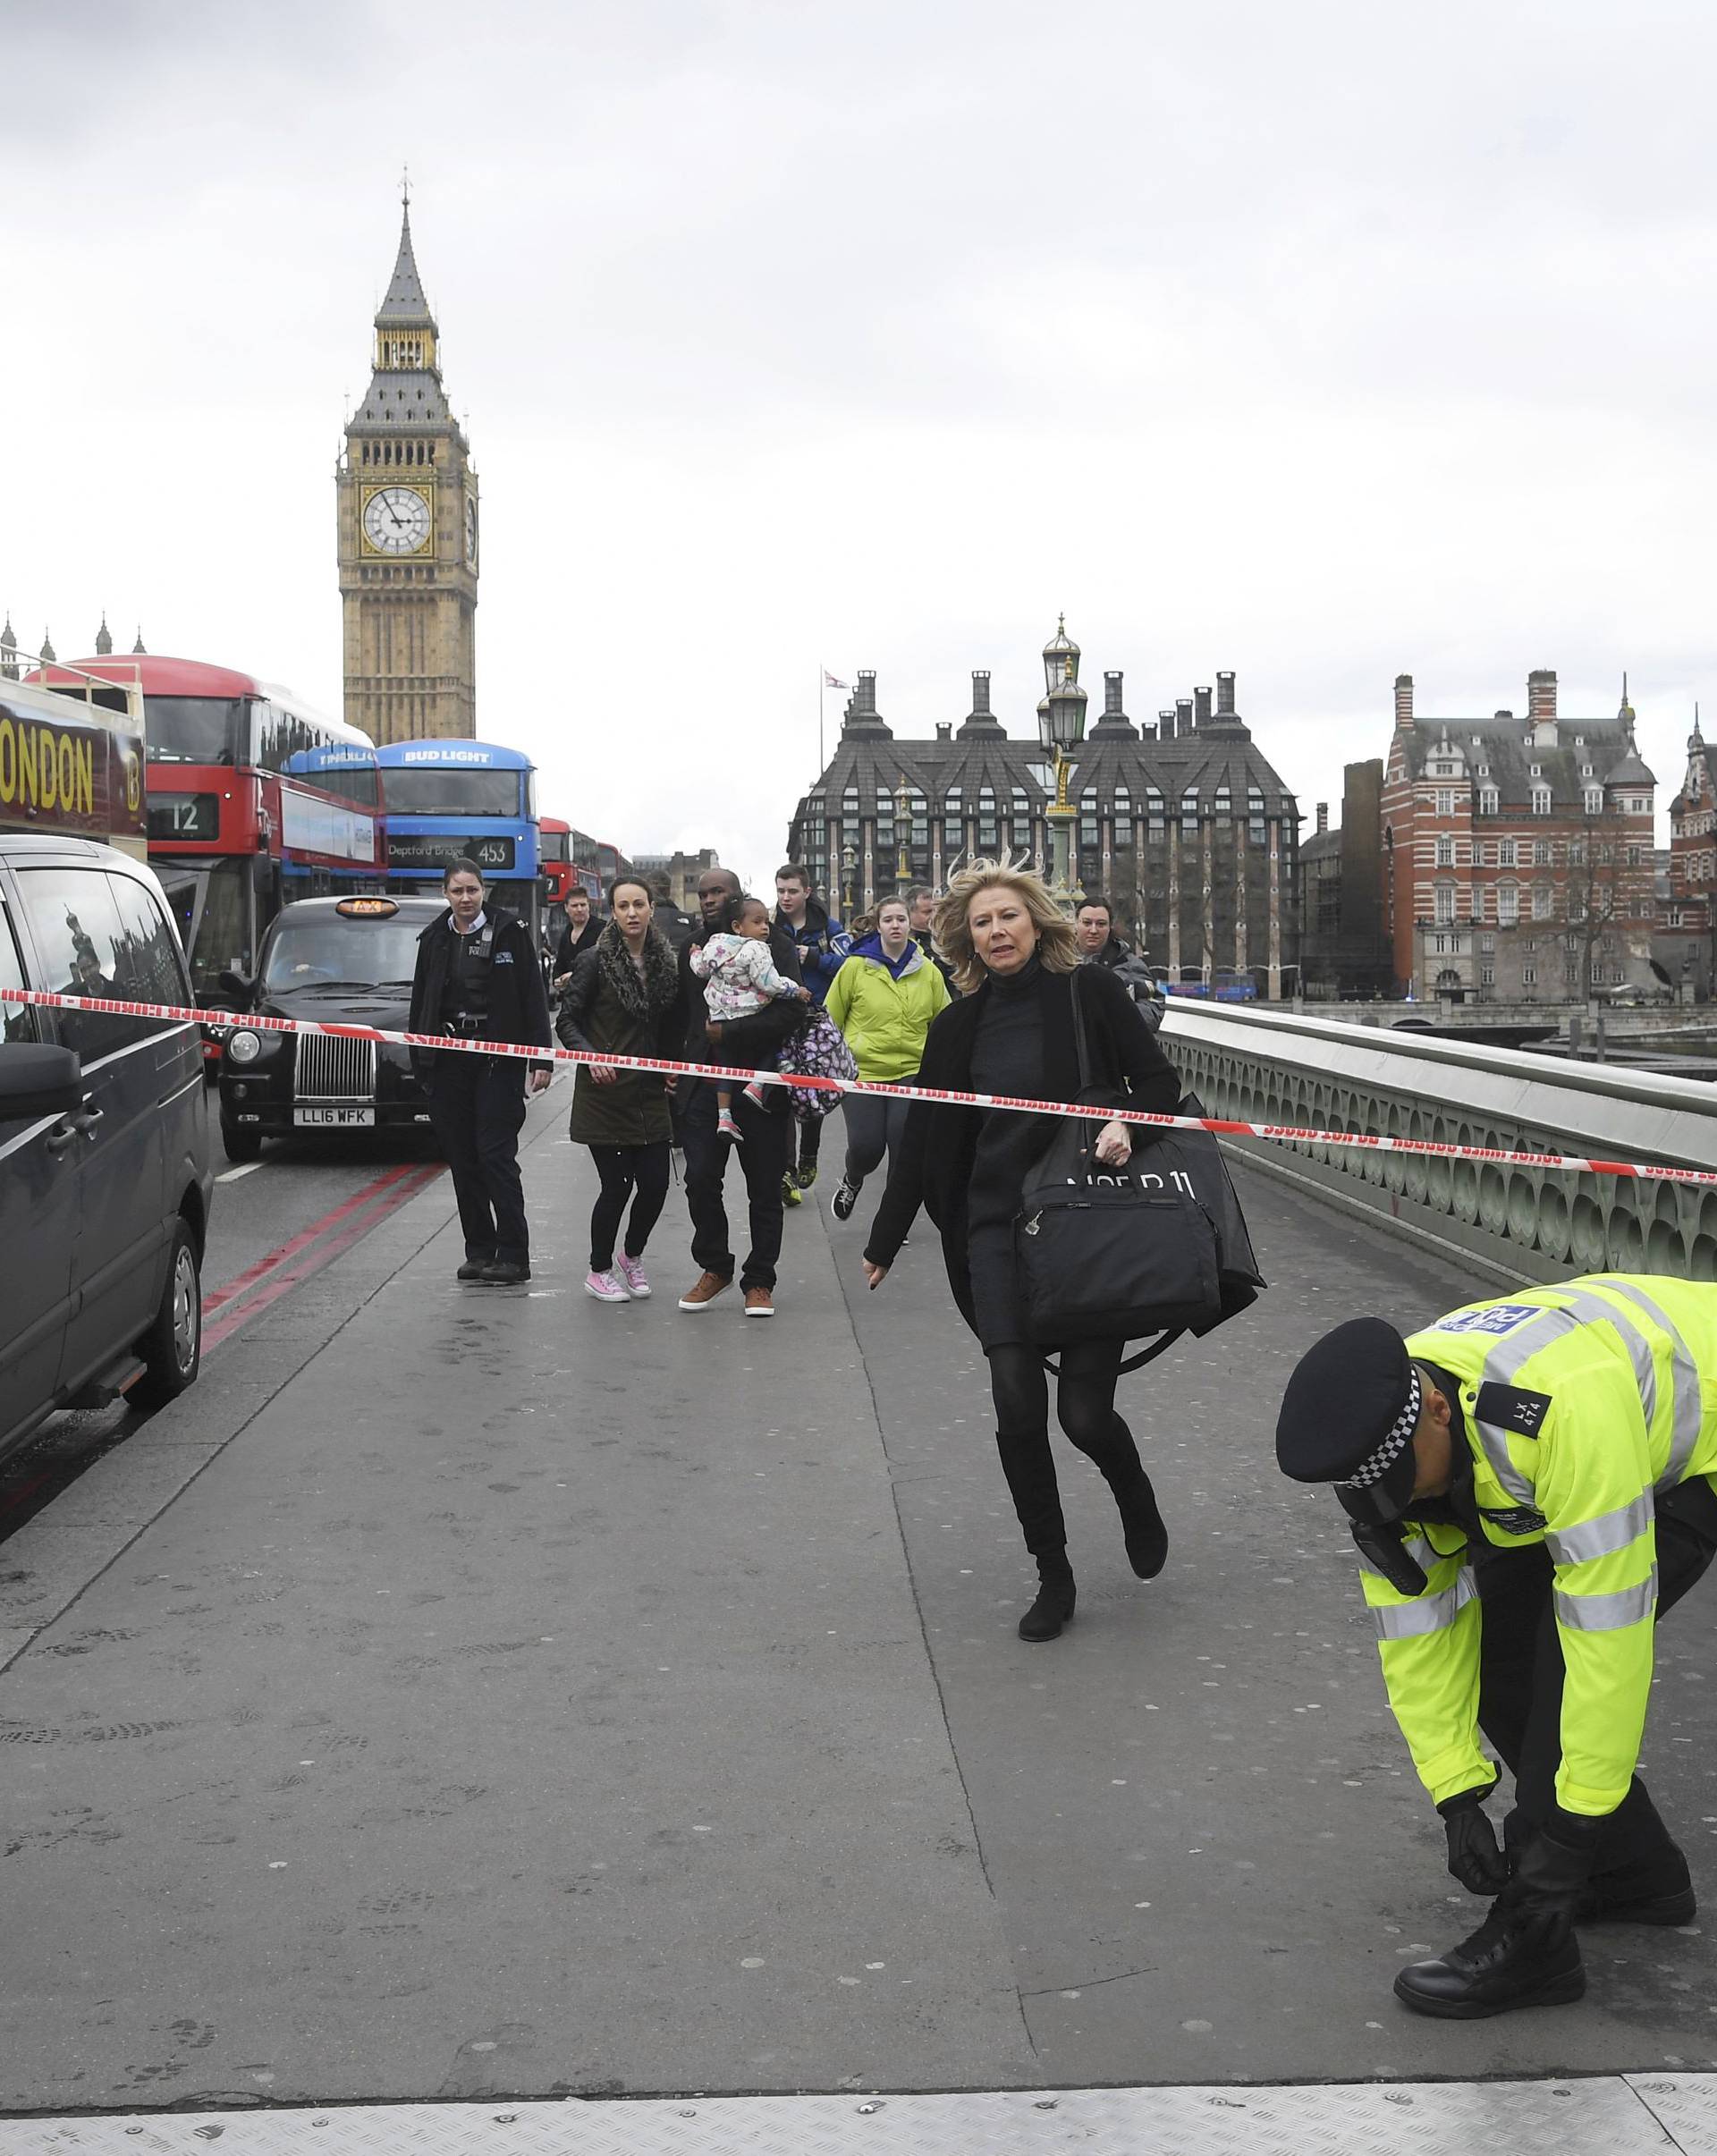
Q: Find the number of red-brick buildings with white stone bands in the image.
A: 2